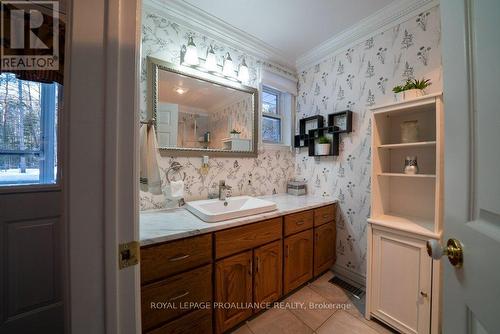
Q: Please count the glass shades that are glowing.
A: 4